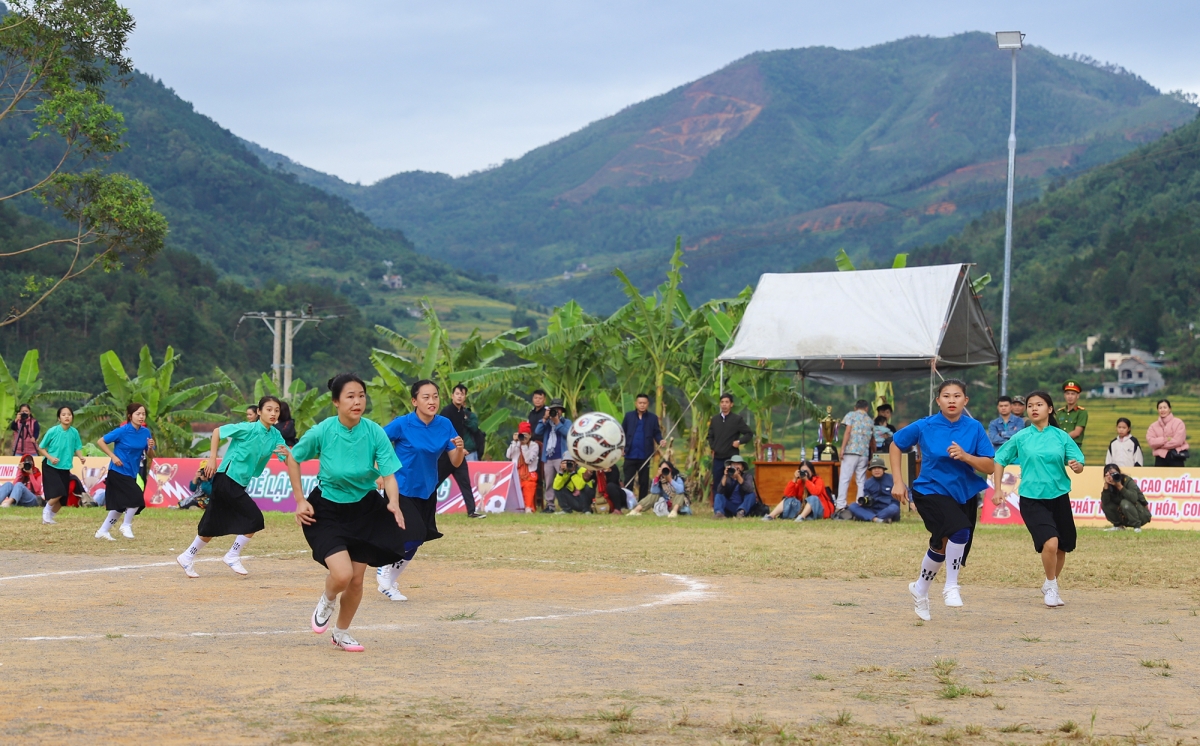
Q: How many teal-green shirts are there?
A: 4